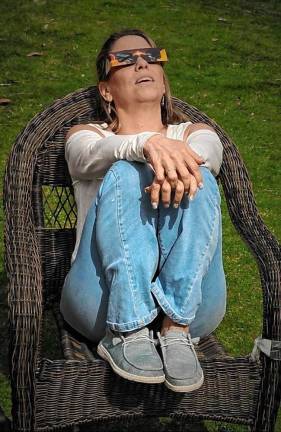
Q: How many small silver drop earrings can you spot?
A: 2